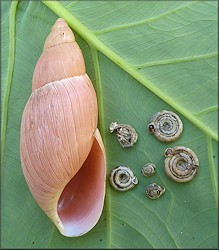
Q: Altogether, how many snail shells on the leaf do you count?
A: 7